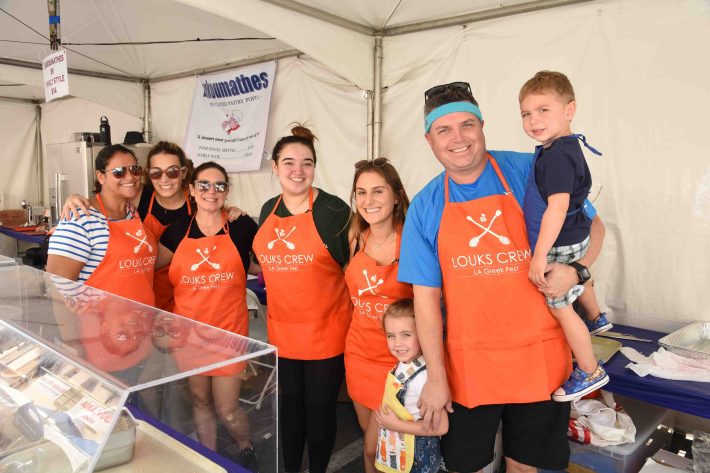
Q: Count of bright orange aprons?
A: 6